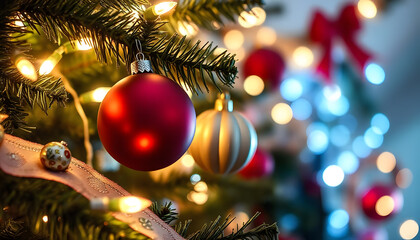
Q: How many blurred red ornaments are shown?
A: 3